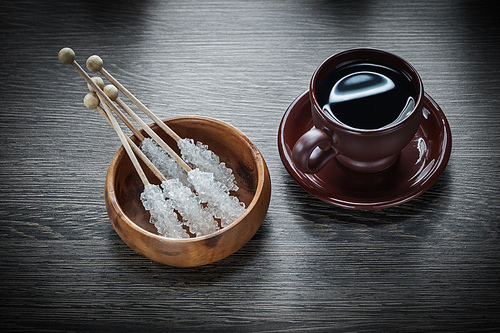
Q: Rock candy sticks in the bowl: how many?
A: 5